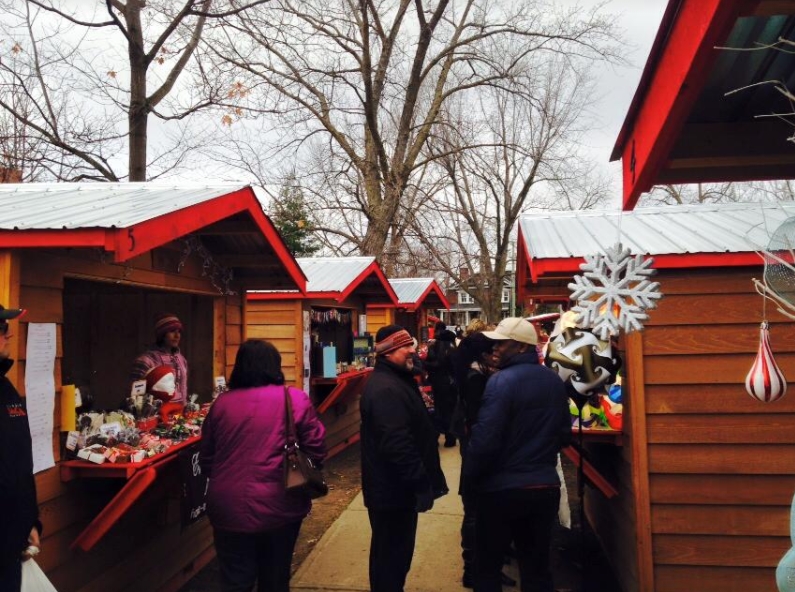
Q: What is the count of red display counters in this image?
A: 3